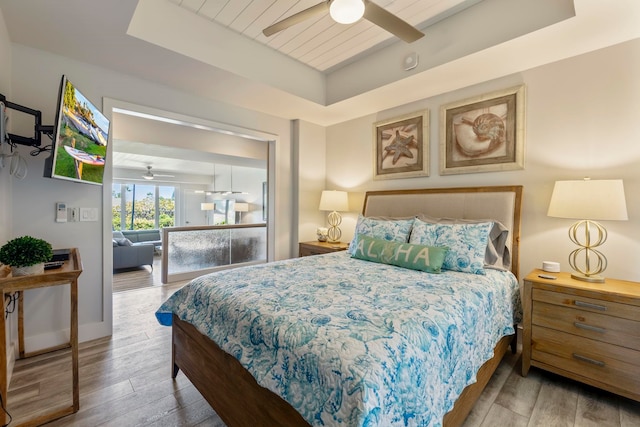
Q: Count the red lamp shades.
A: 0